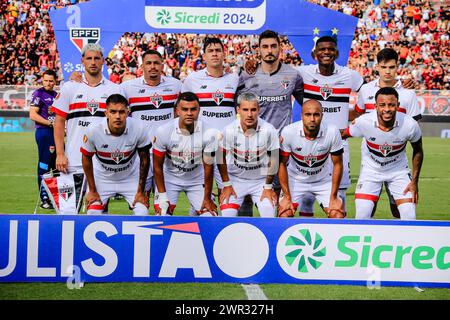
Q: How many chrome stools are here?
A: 0